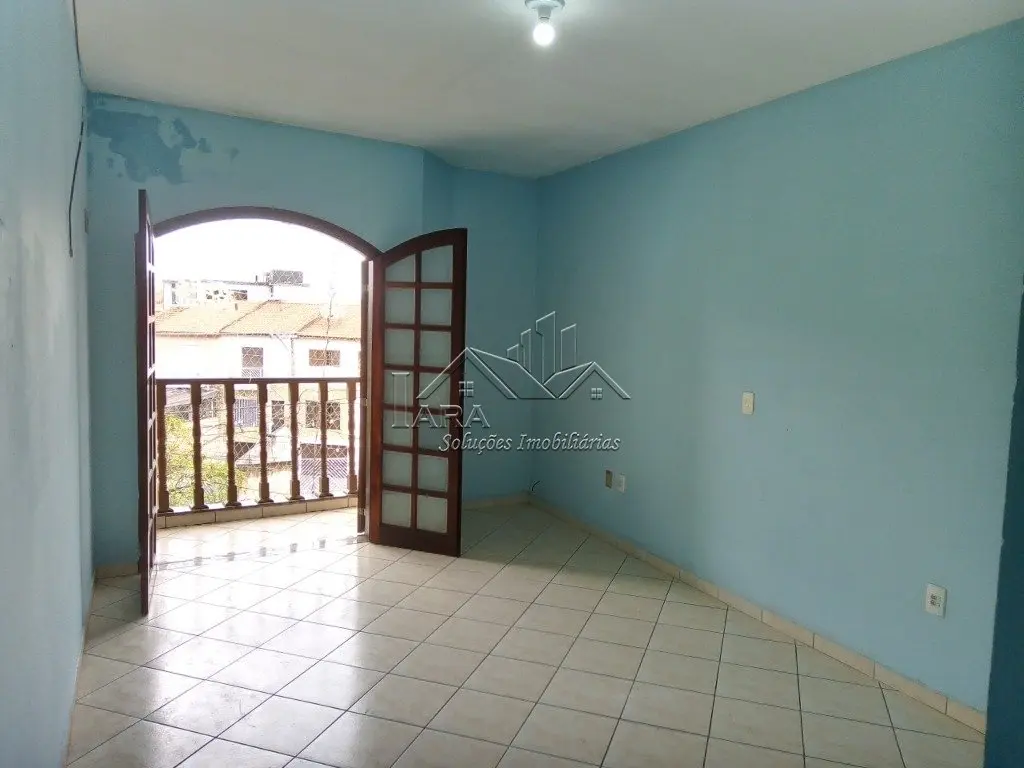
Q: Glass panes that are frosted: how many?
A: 14